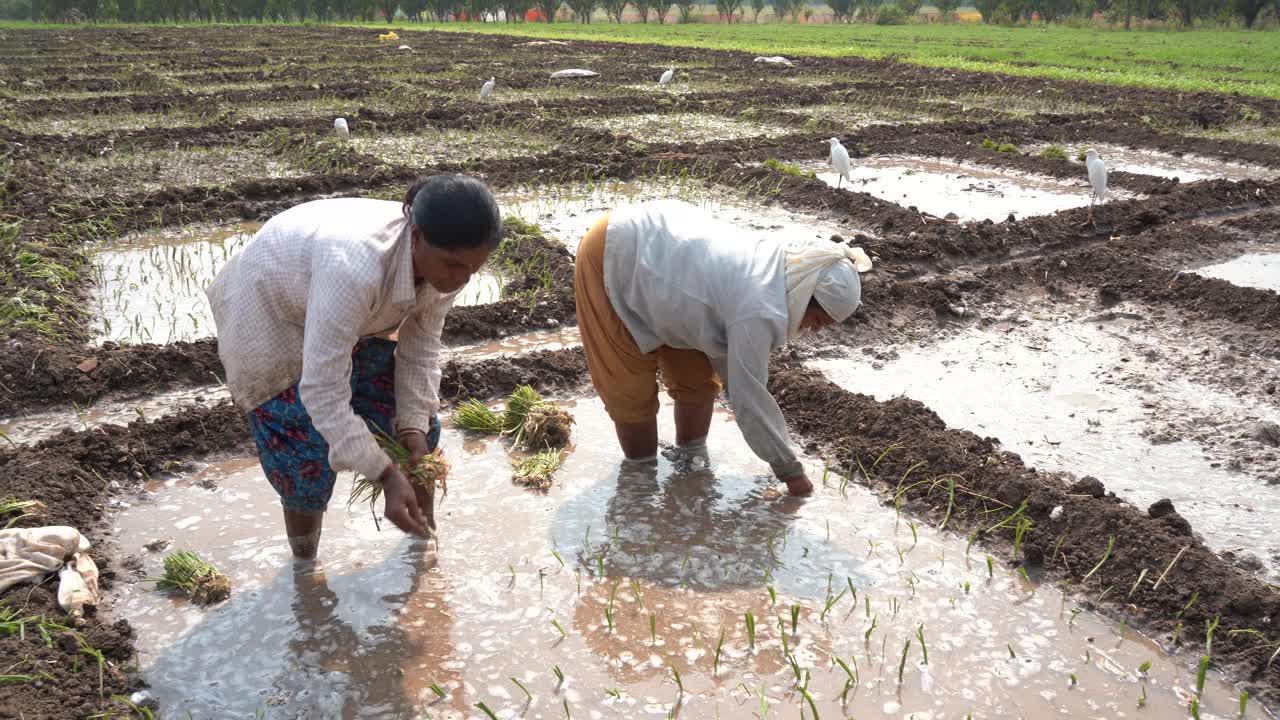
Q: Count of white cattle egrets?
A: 5